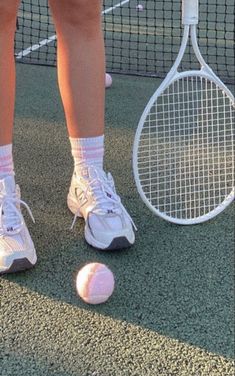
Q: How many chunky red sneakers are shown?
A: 0